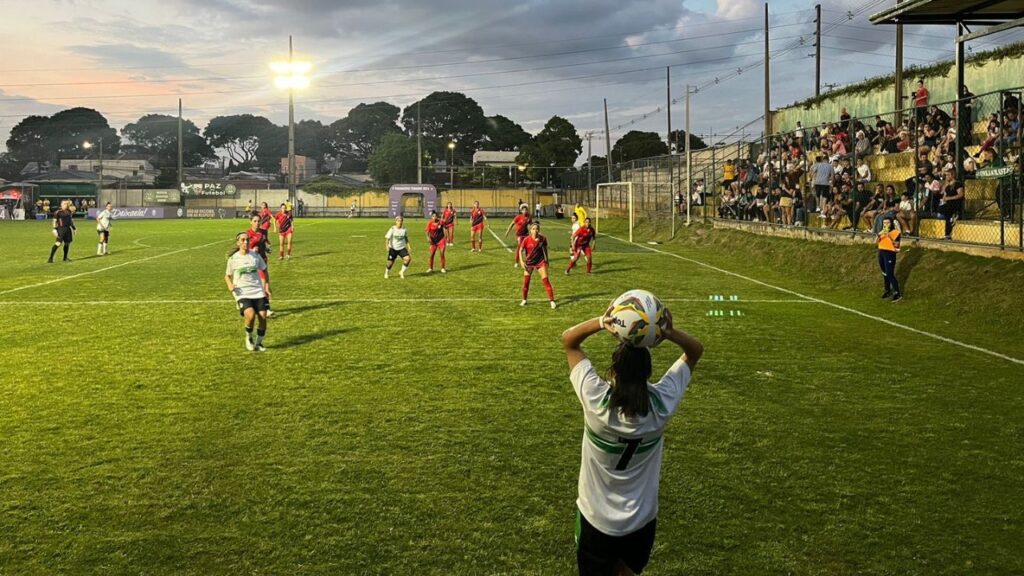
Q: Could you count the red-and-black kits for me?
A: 9